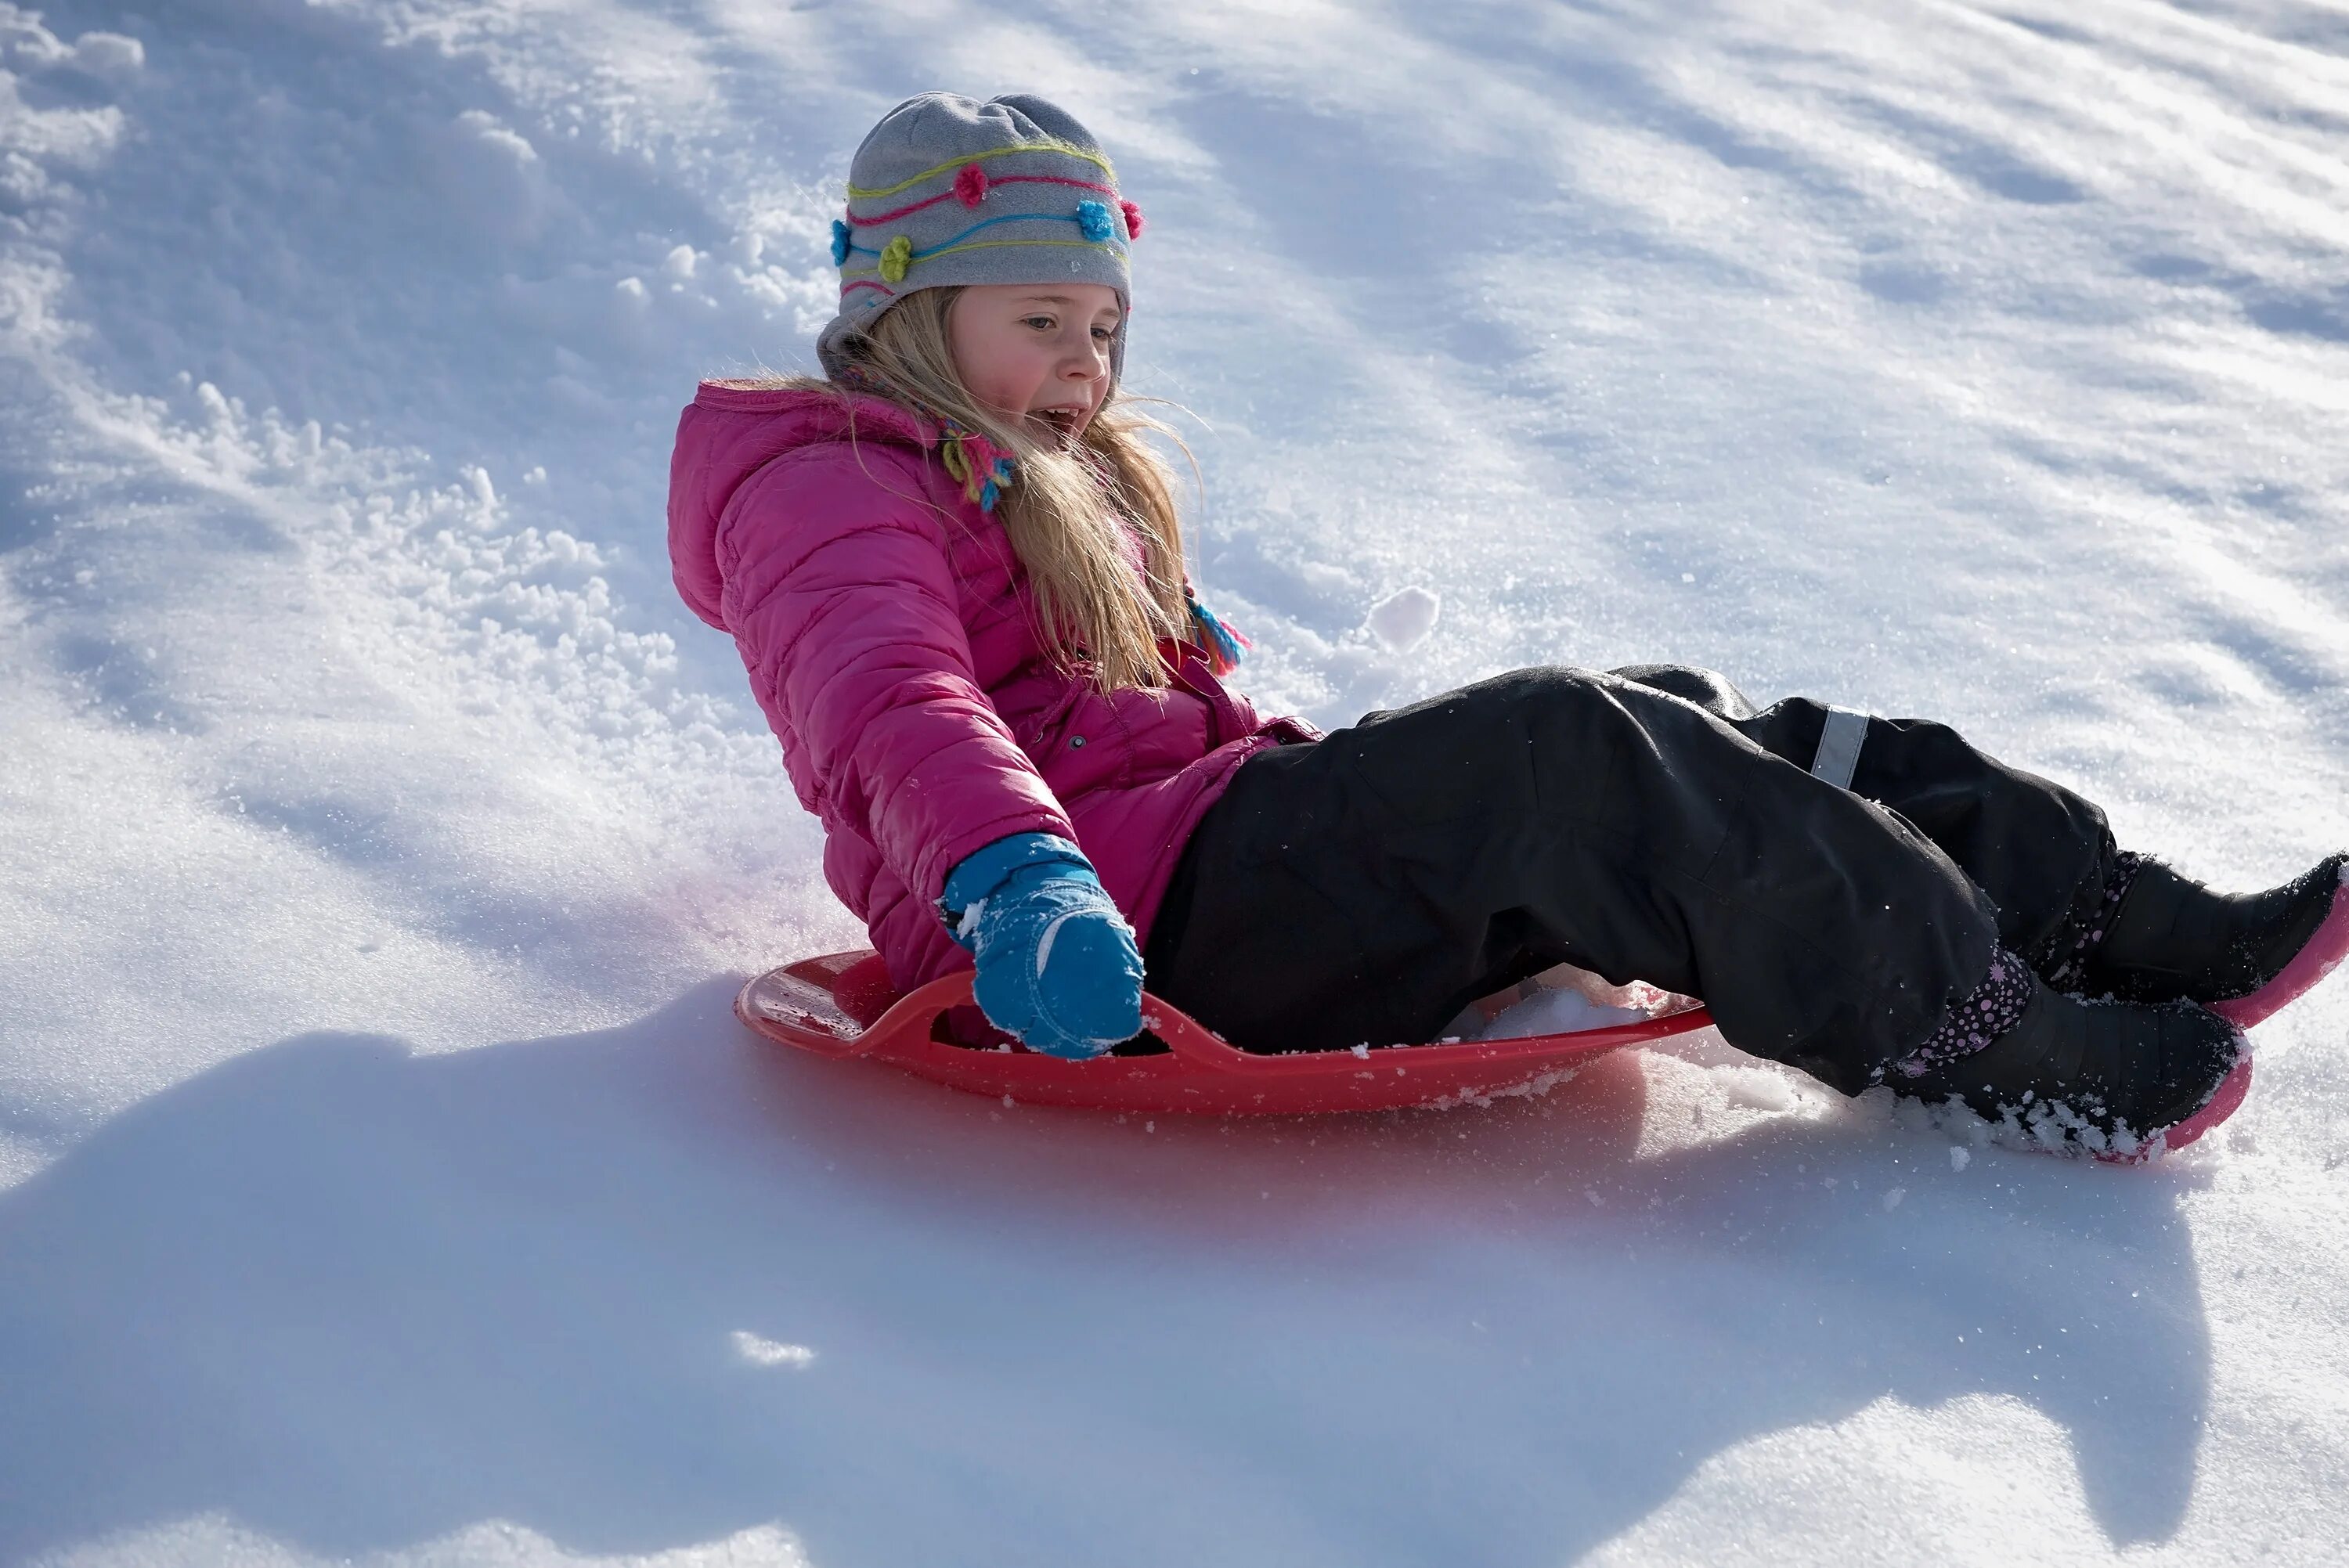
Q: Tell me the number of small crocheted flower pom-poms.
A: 5